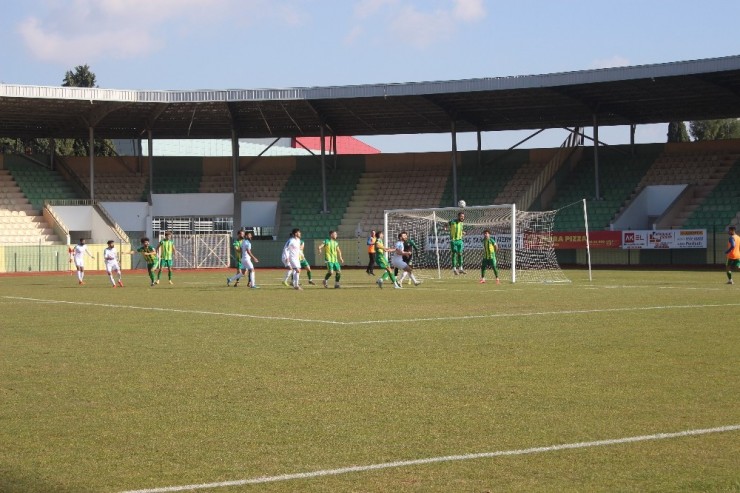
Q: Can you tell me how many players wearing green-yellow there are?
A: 8